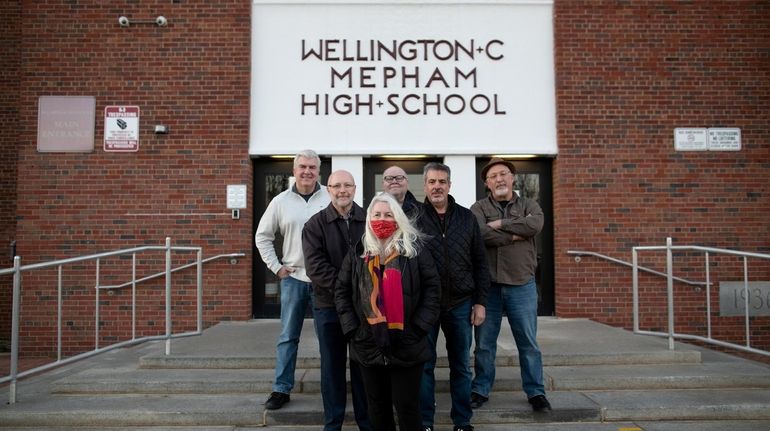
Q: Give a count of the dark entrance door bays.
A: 3